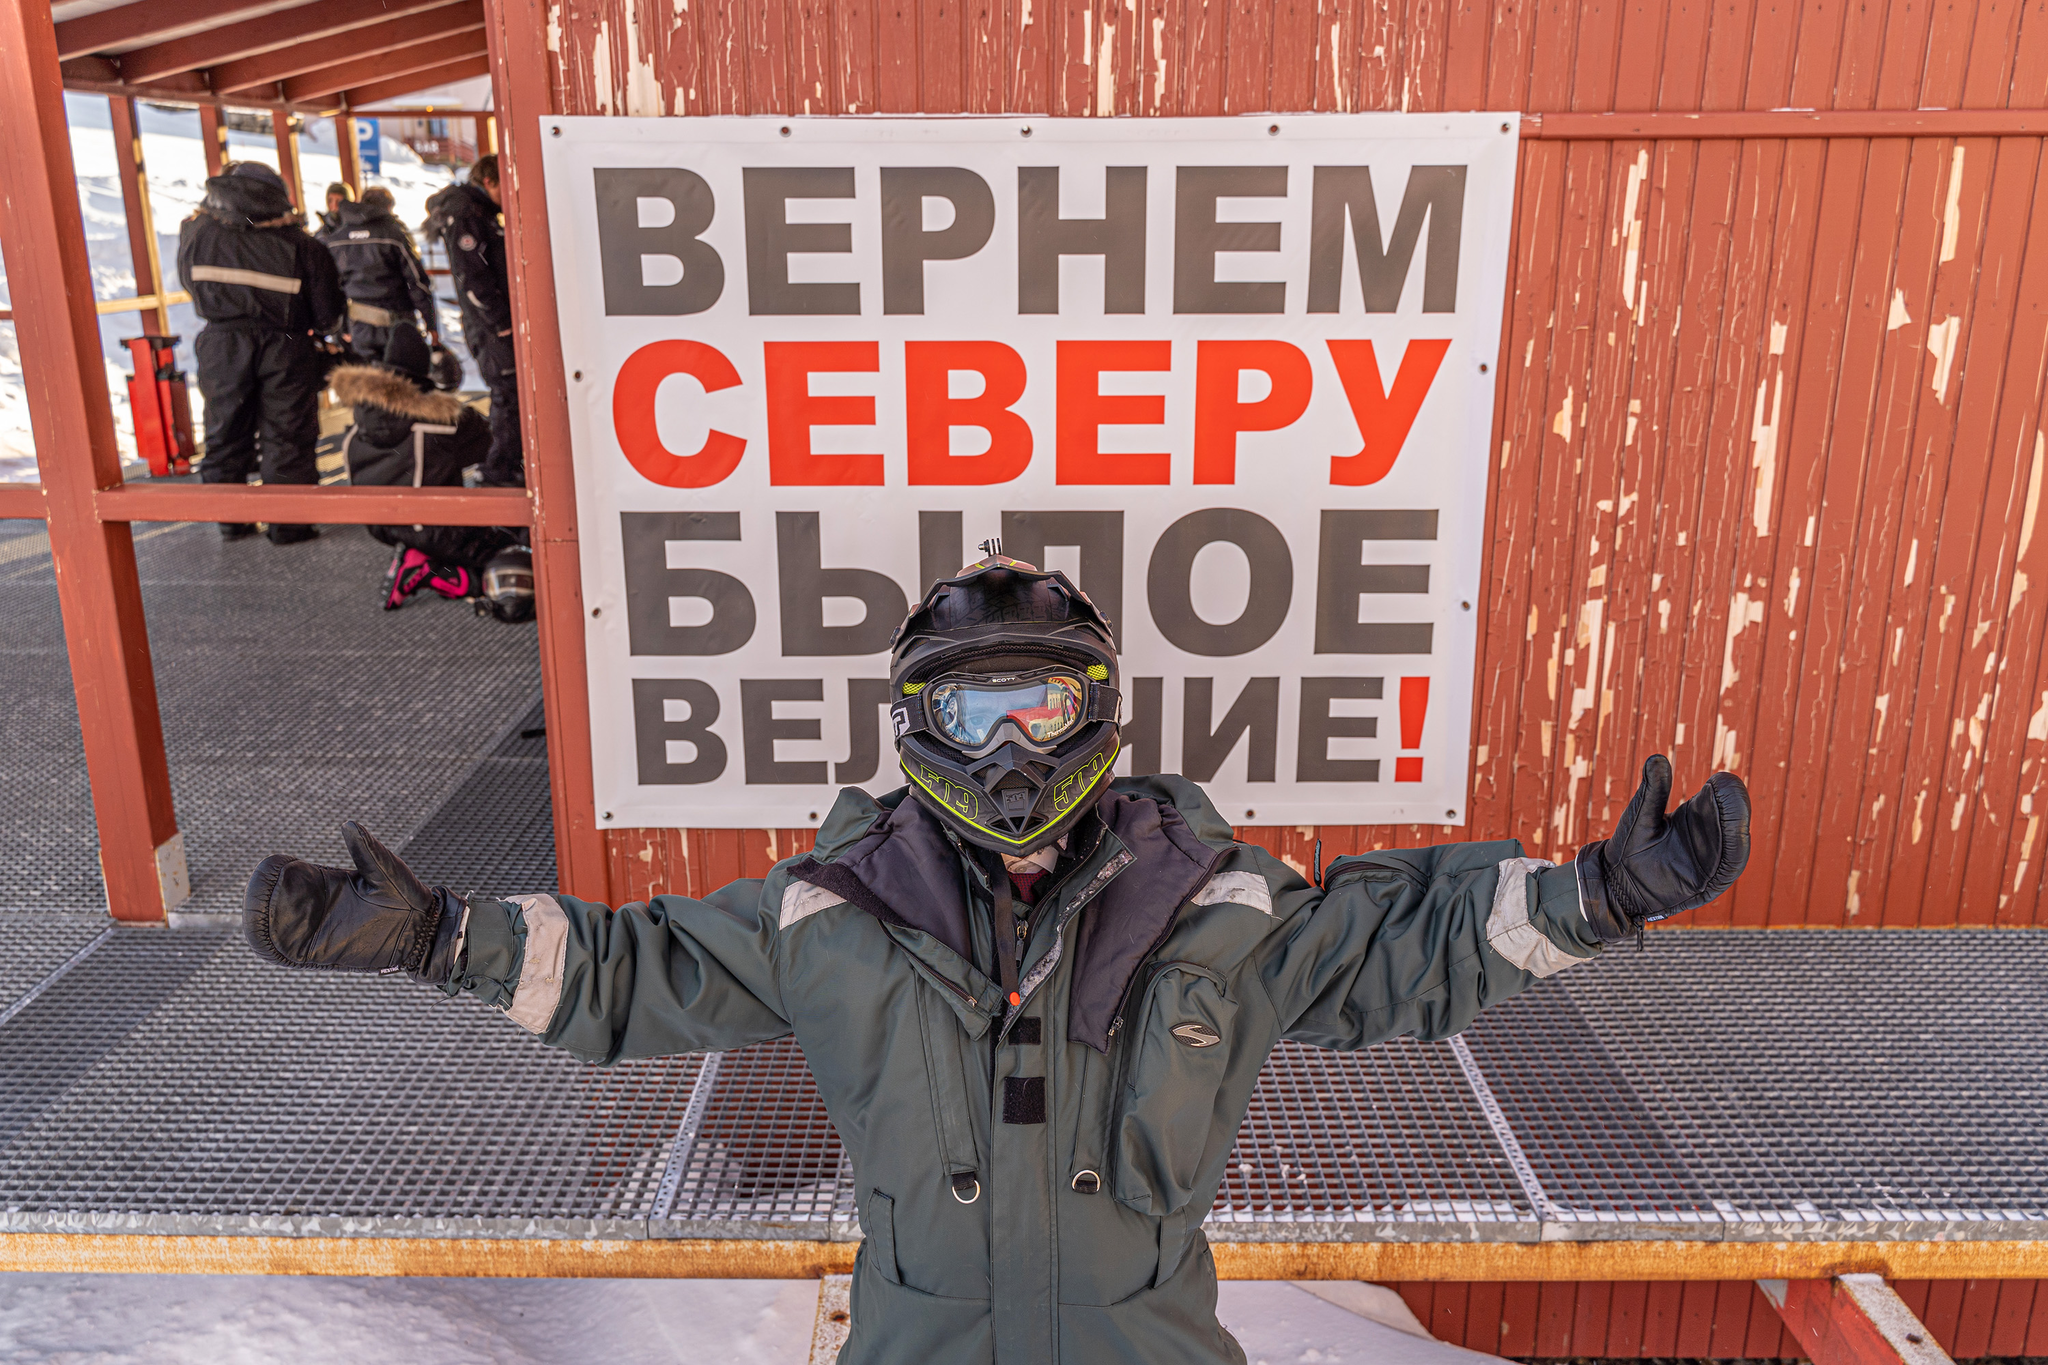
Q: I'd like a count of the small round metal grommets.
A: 13